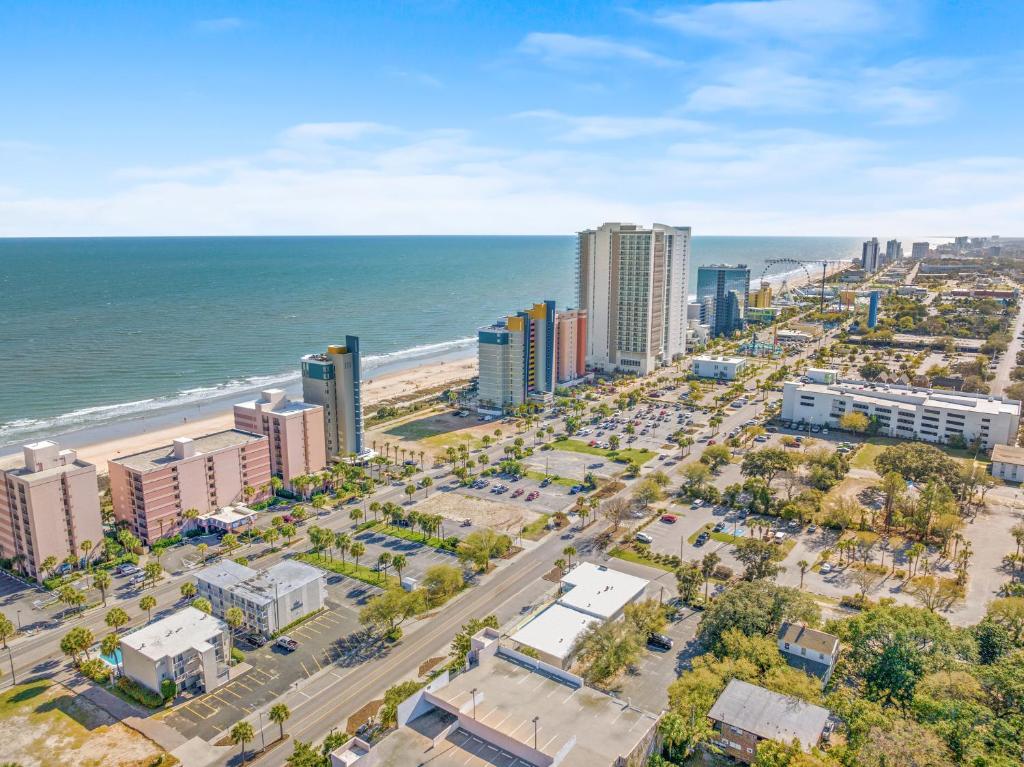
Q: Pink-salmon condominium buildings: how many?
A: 3